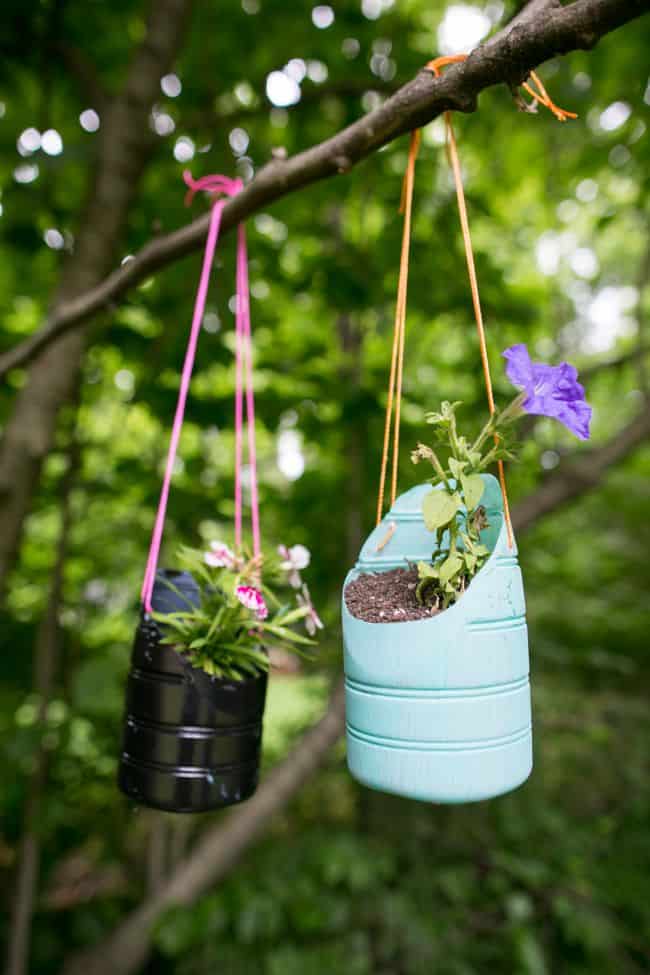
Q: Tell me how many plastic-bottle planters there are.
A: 2